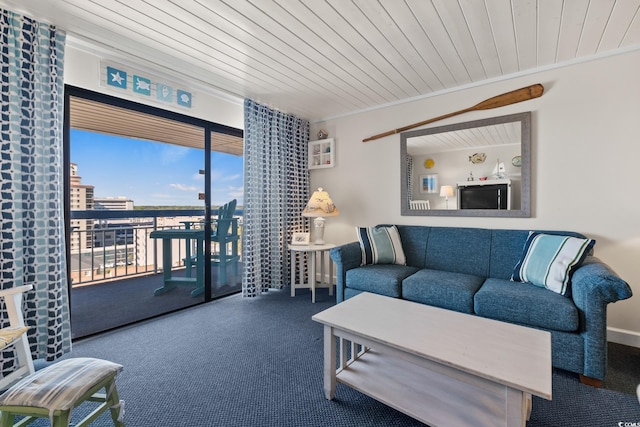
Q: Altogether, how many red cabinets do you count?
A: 0